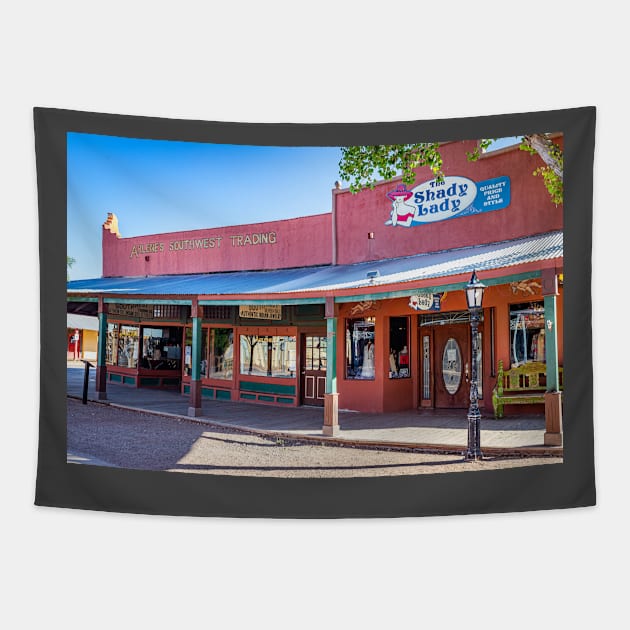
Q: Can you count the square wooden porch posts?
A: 4